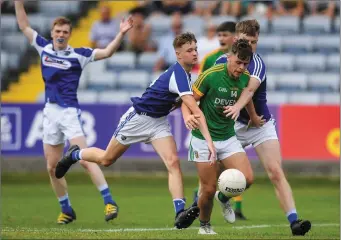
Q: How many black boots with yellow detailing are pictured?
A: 2